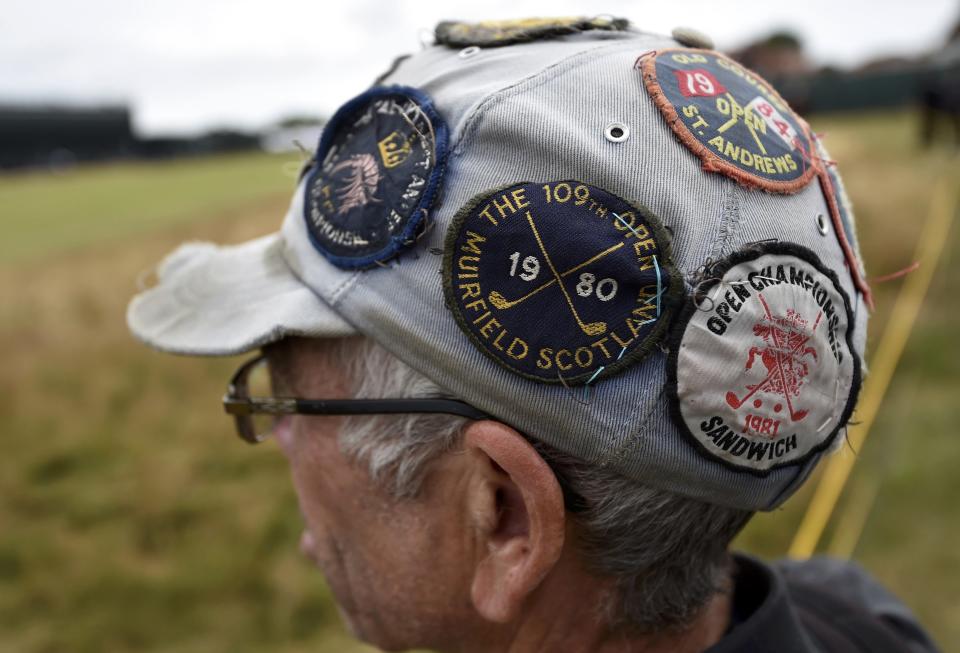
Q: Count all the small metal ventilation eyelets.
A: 3